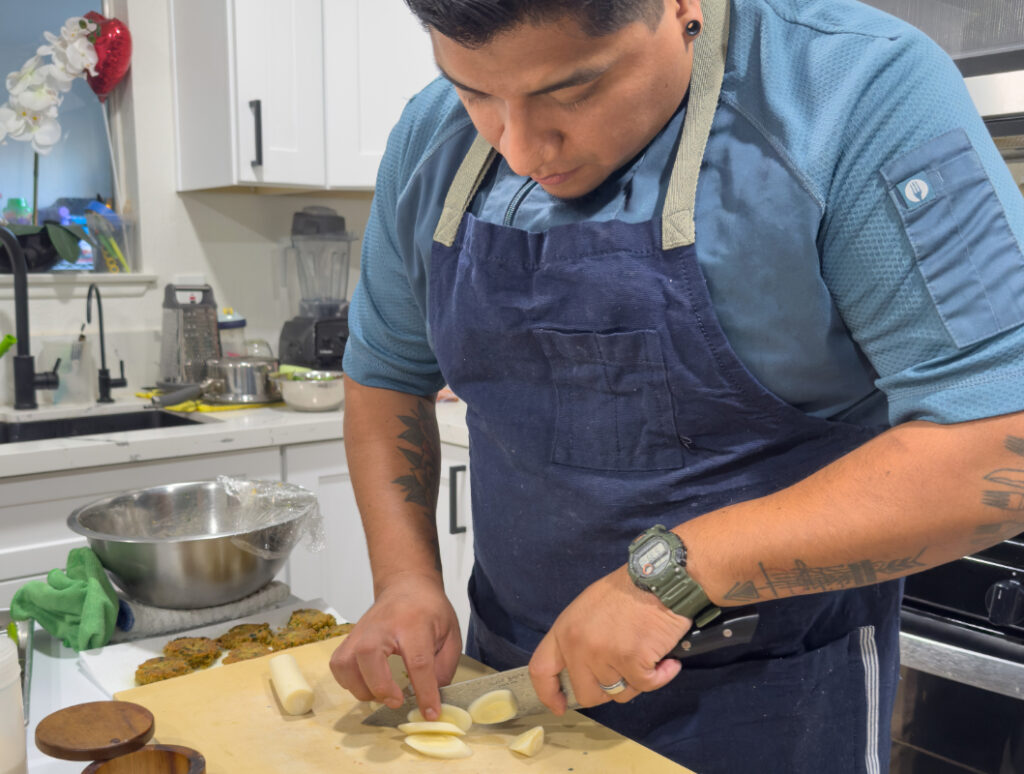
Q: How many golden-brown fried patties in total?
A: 7